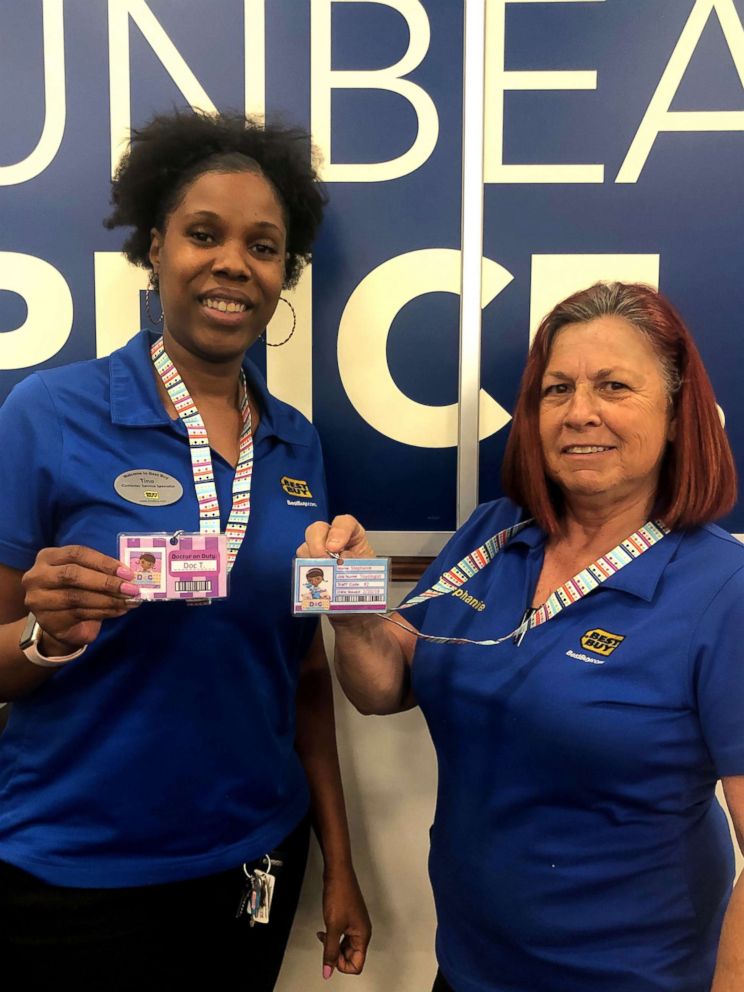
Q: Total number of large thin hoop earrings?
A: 2